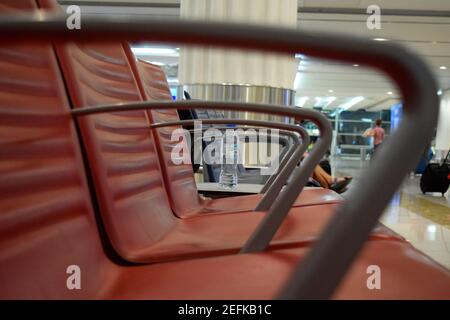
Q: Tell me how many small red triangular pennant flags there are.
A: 0